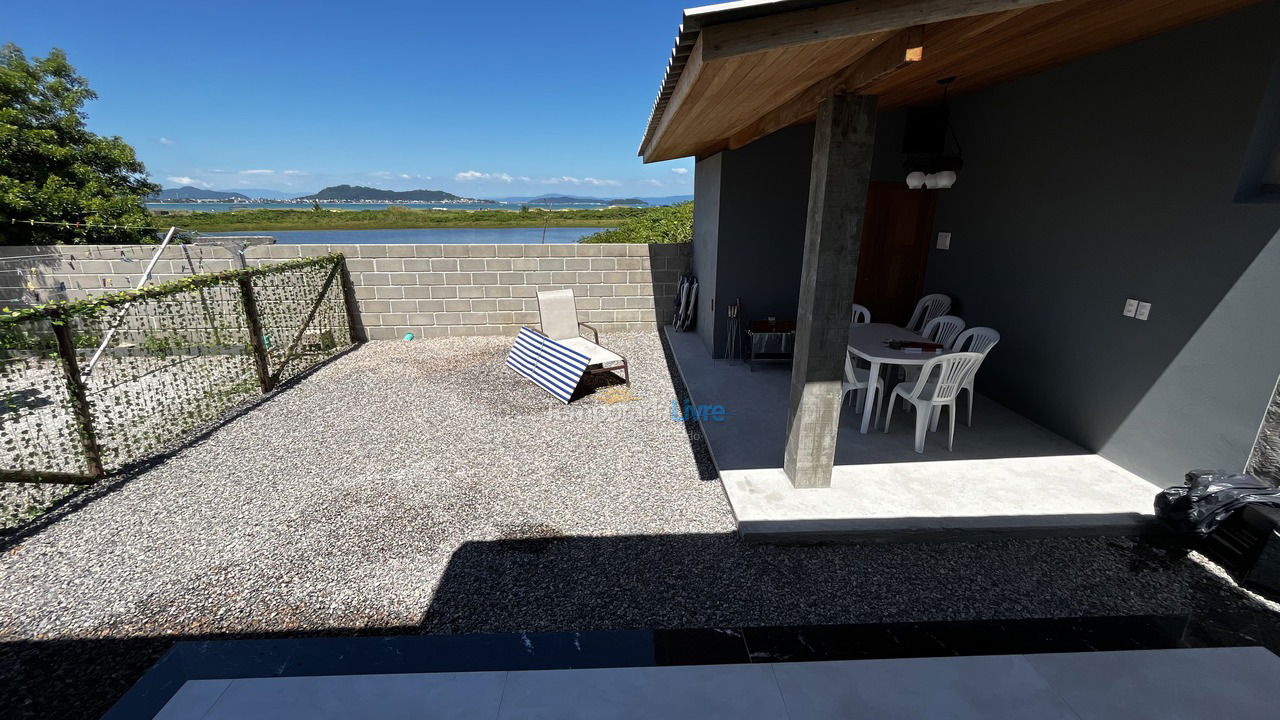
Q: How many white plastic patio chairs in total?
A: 6